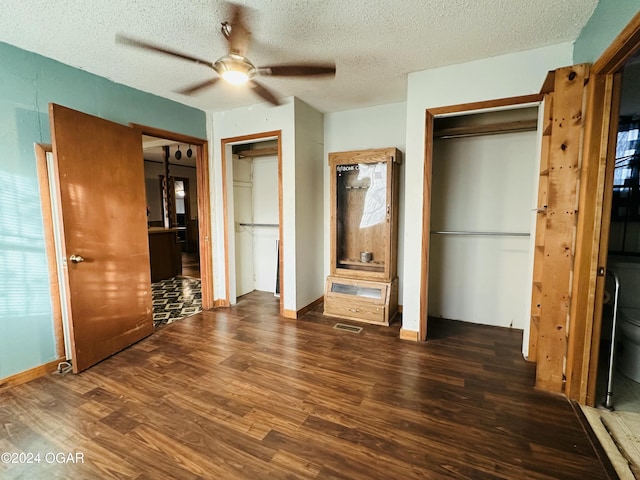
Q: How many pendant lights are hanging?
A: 2